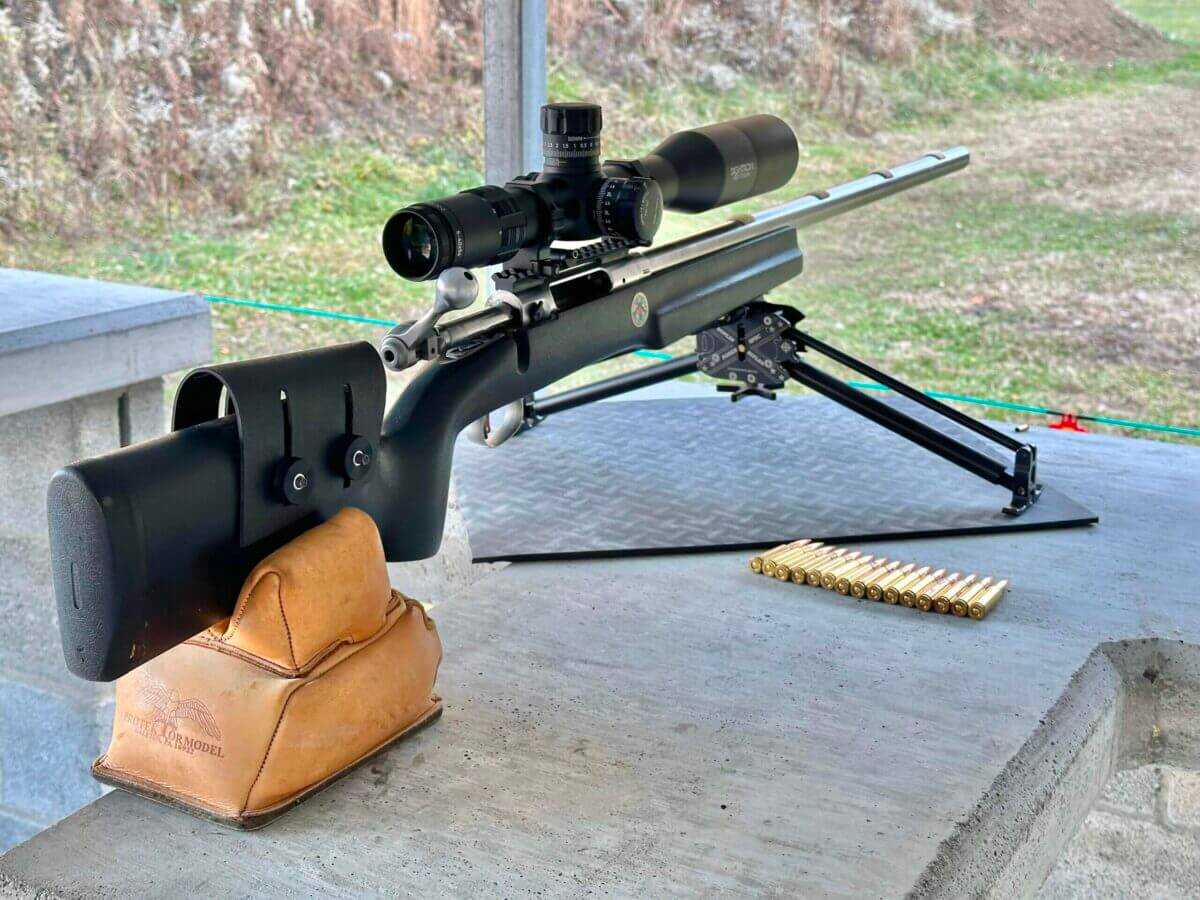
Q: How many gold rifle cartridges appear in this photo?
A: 15